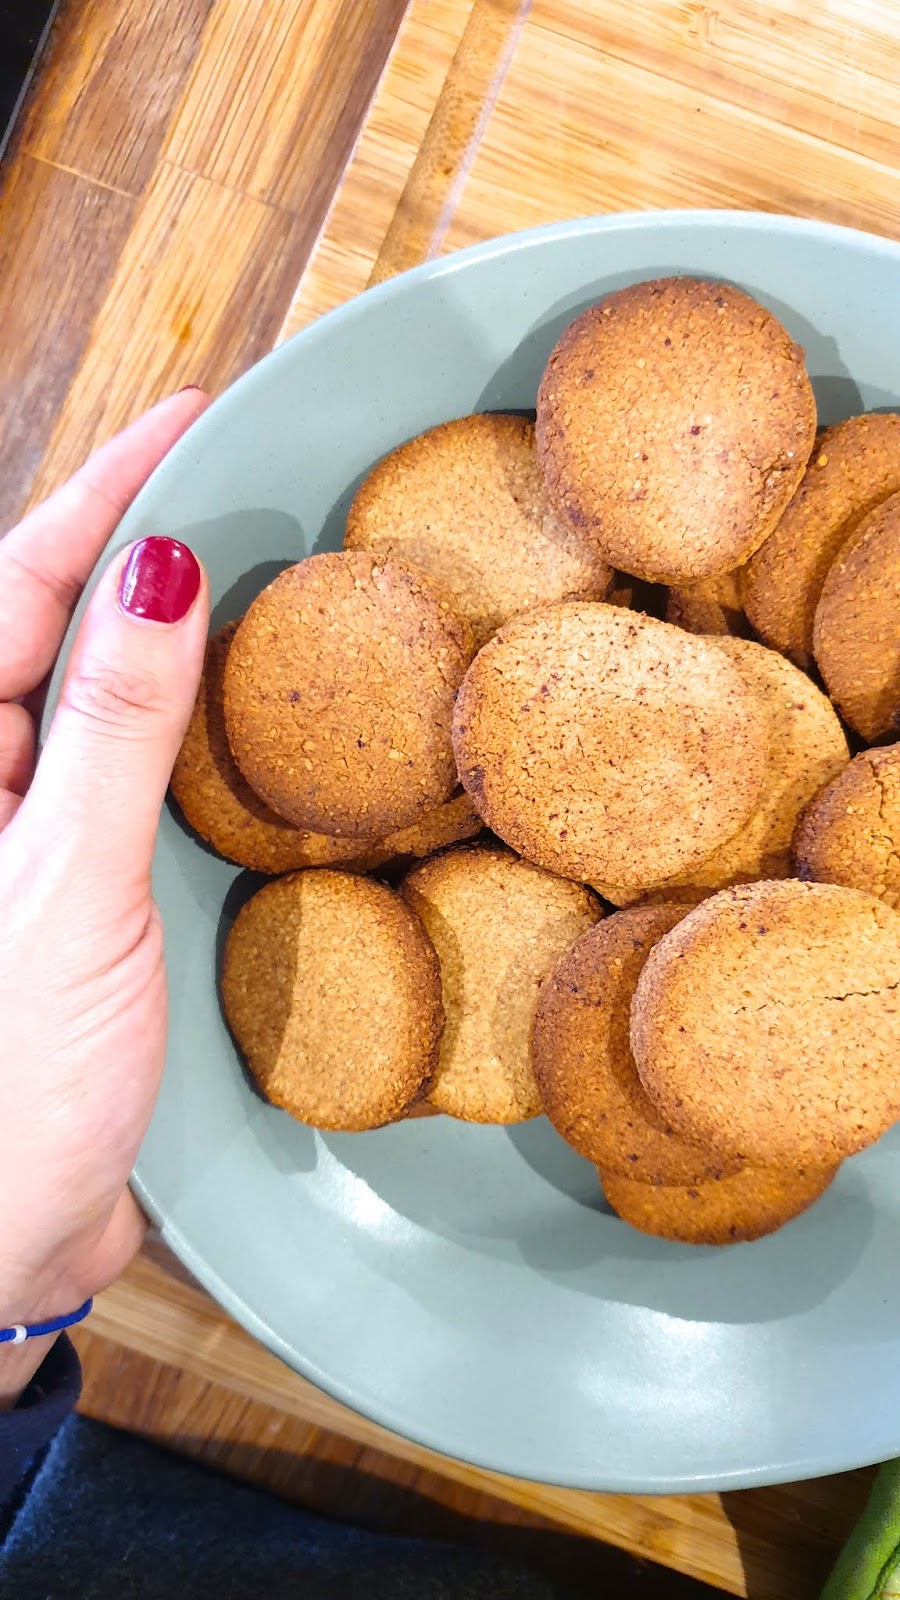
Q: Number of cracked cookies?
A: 2